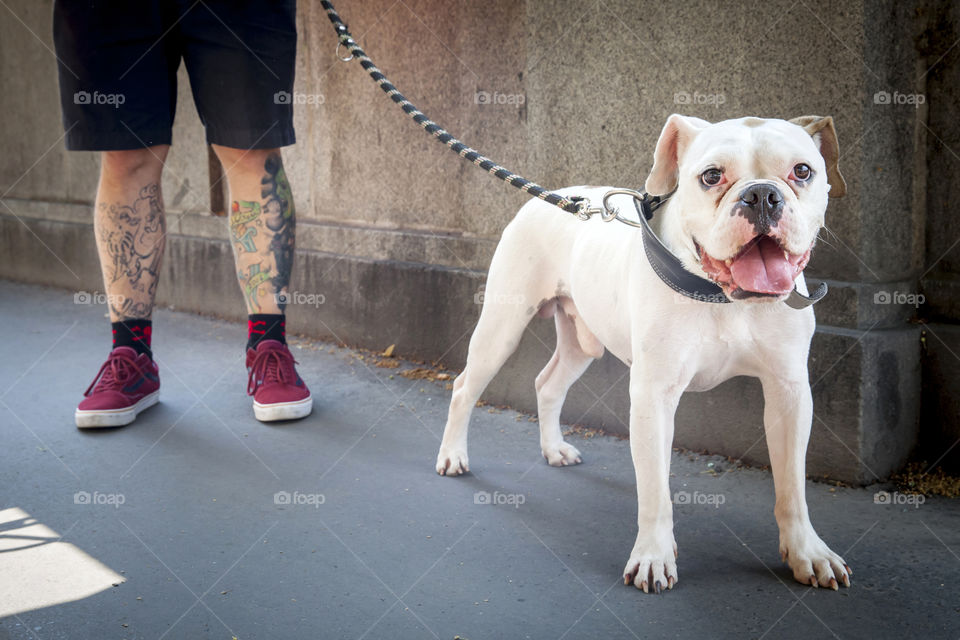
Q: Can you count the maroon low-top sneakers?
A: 2